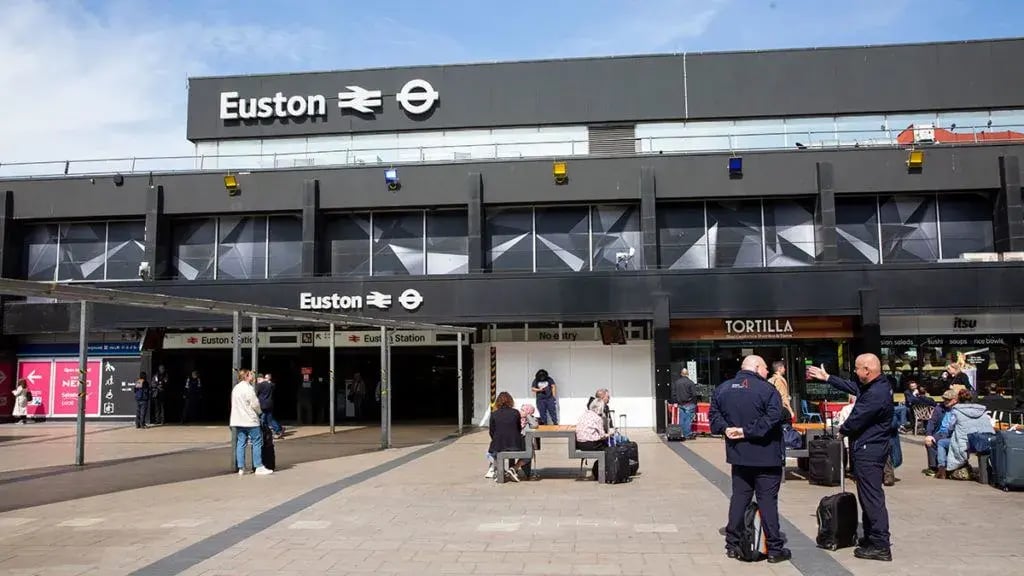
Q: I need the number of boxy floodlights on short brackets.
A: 5